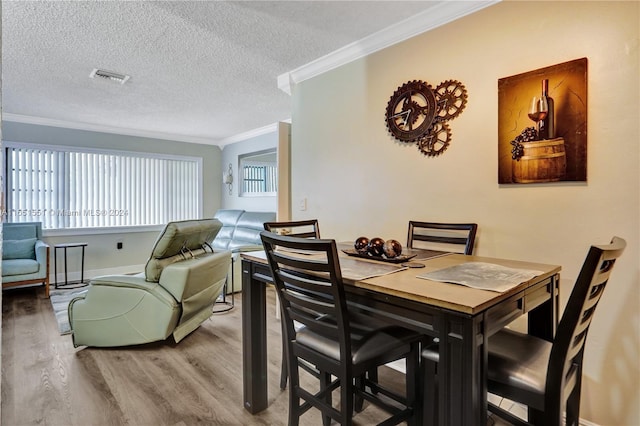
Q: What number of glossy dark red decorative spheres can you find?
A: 3